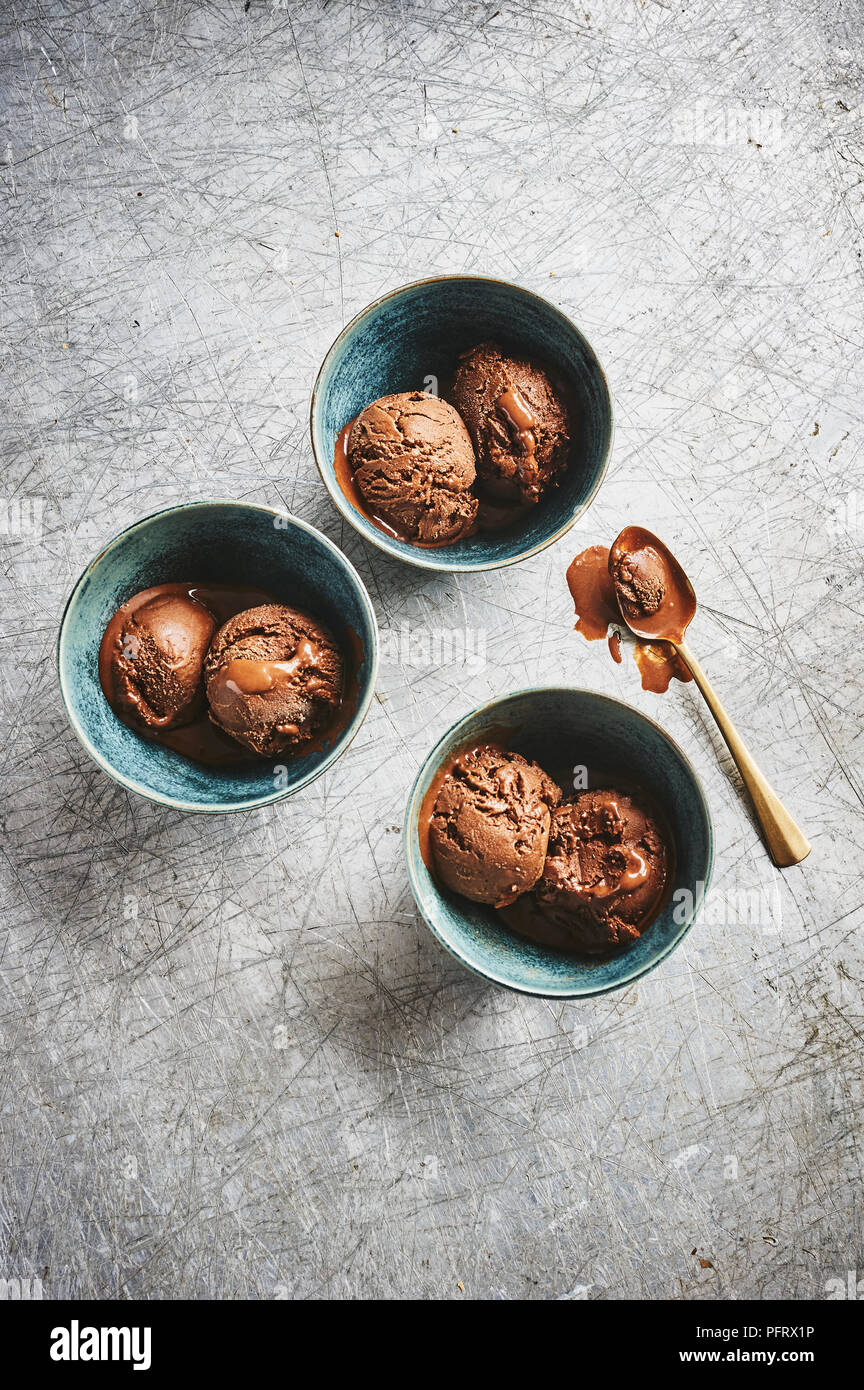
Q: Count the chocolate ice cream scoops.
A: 6